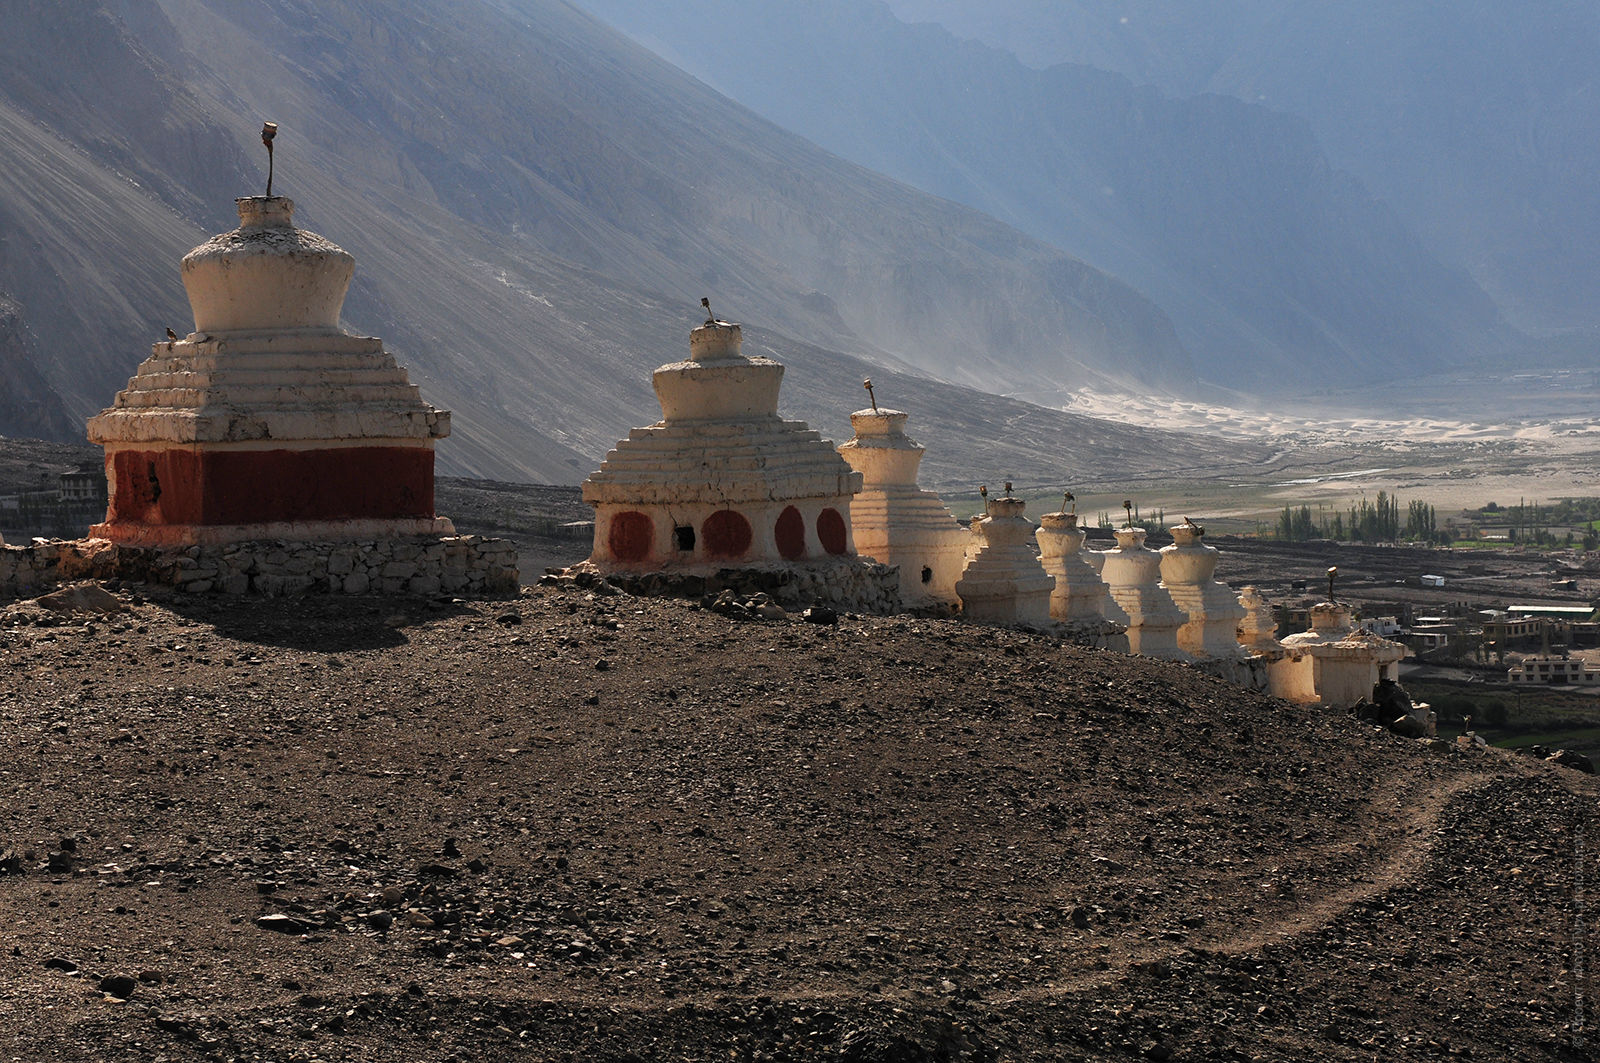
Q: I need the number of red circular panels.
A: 4